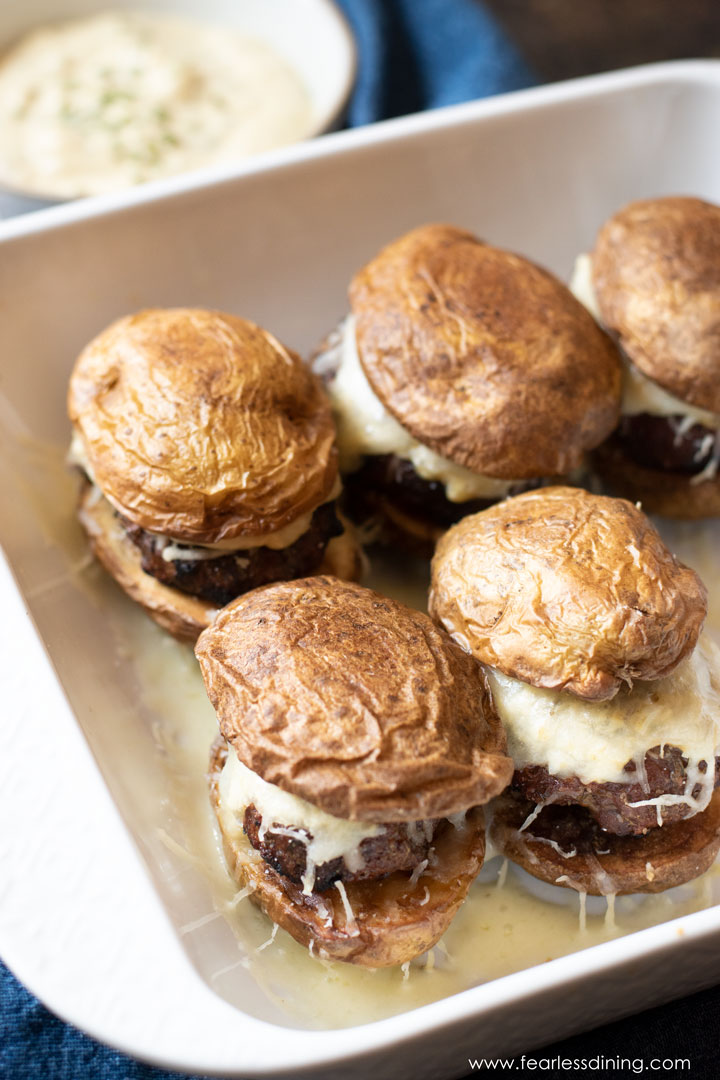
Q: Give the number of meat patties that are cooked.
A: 5